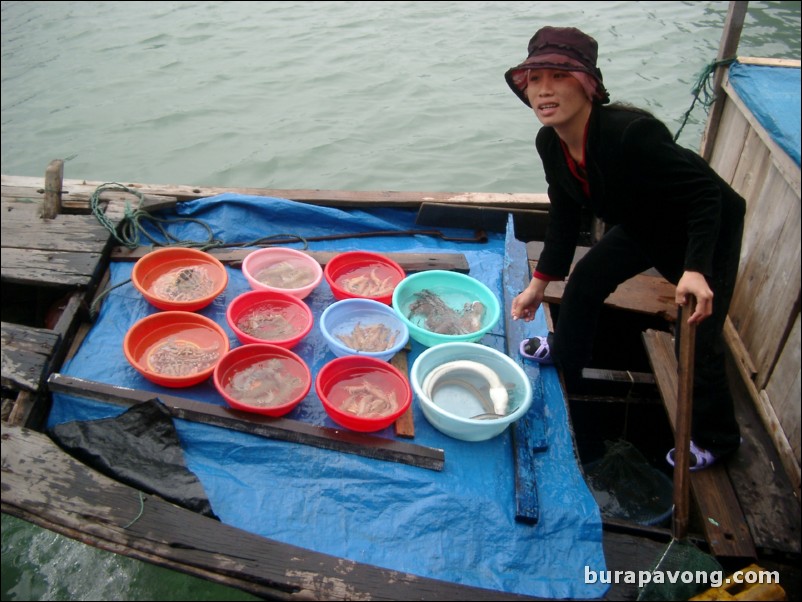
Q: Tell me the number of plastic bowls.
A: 10